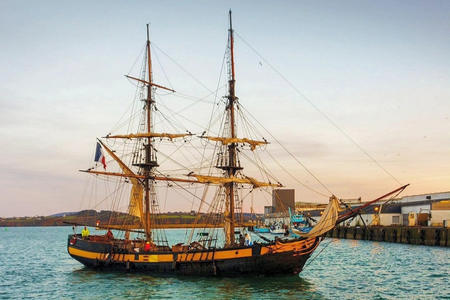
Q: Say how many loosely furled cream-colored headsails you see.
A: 1